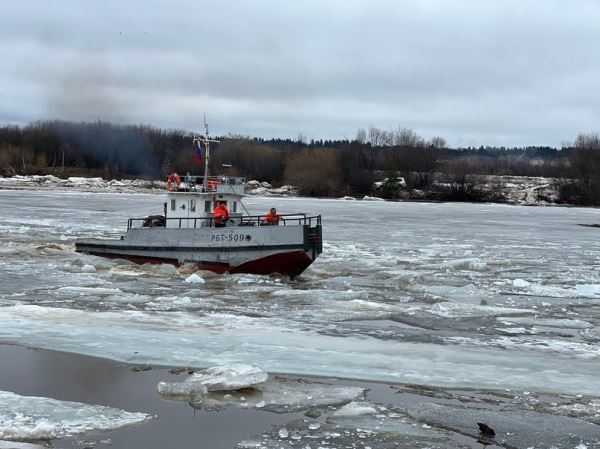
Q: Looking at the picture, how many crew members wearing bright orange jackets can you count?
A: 2